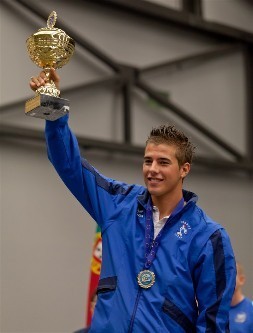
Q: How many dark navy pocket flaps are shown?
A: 2